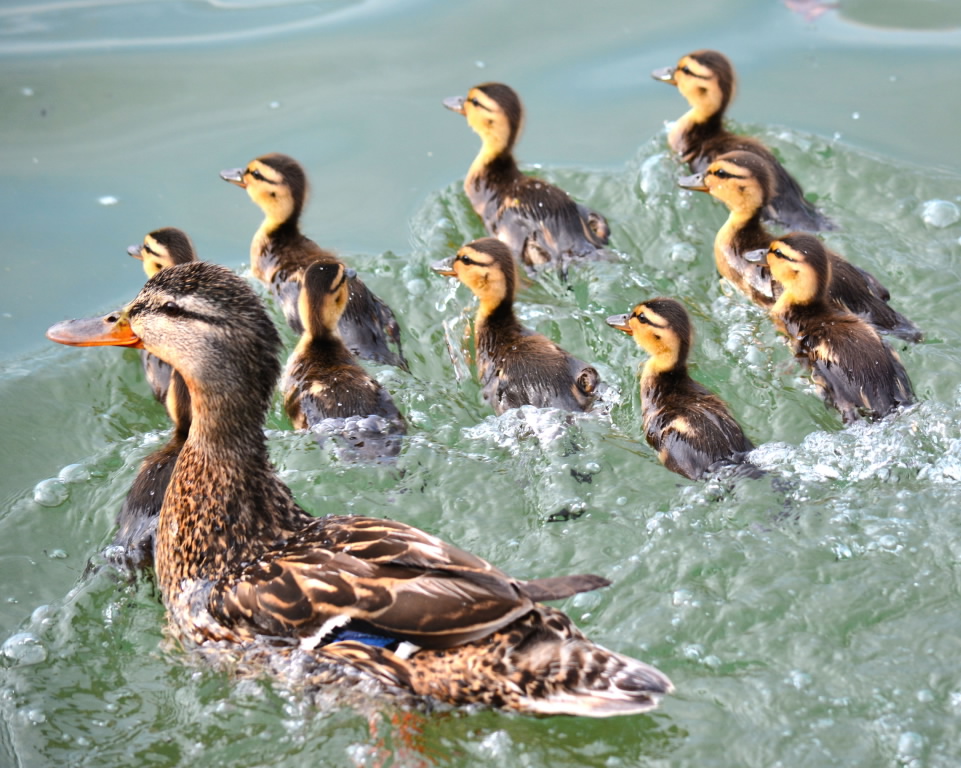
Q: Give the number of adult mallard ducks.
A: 1